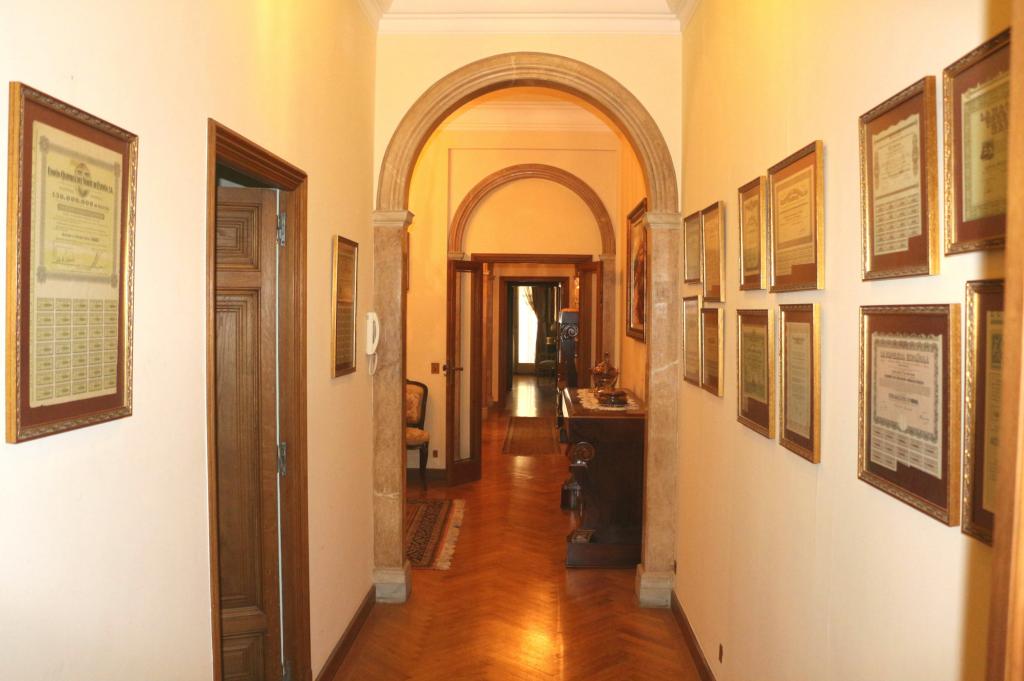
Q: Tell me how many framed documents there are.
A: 14